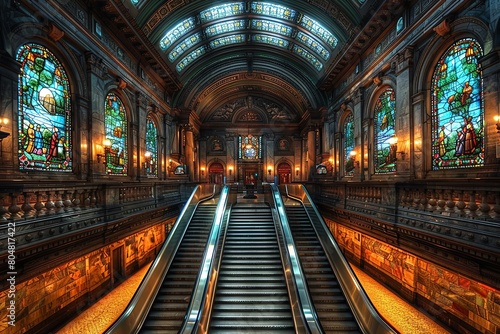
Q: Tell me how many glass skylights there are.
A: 12